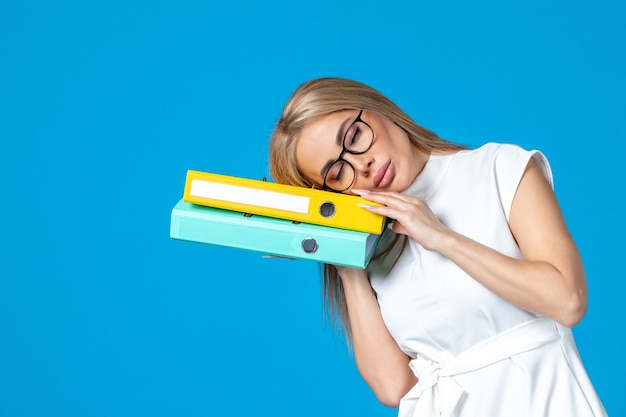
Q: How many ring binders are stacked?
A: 2